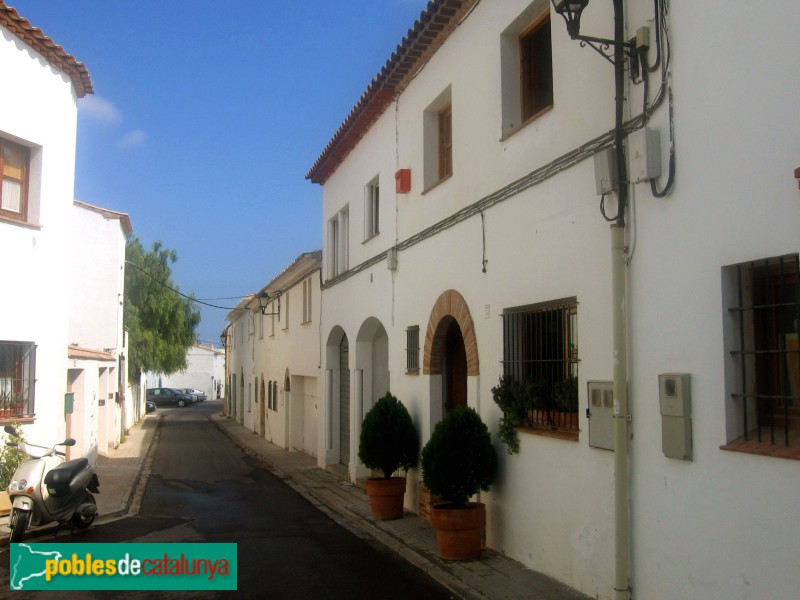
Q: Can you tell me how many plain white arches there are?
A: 2